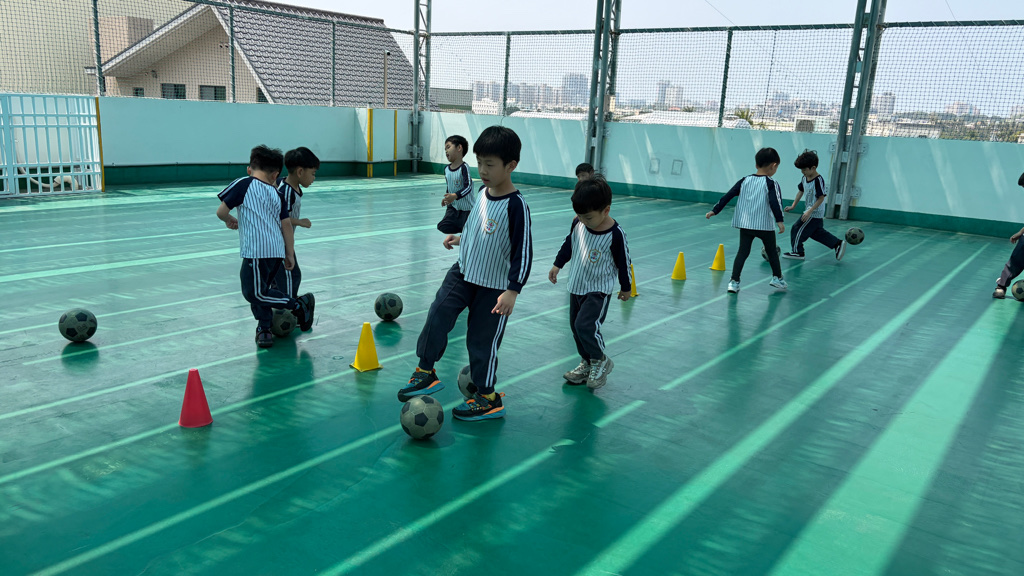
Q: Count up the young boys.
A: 9